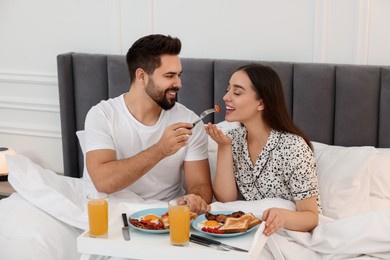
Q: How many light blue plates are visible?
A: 2